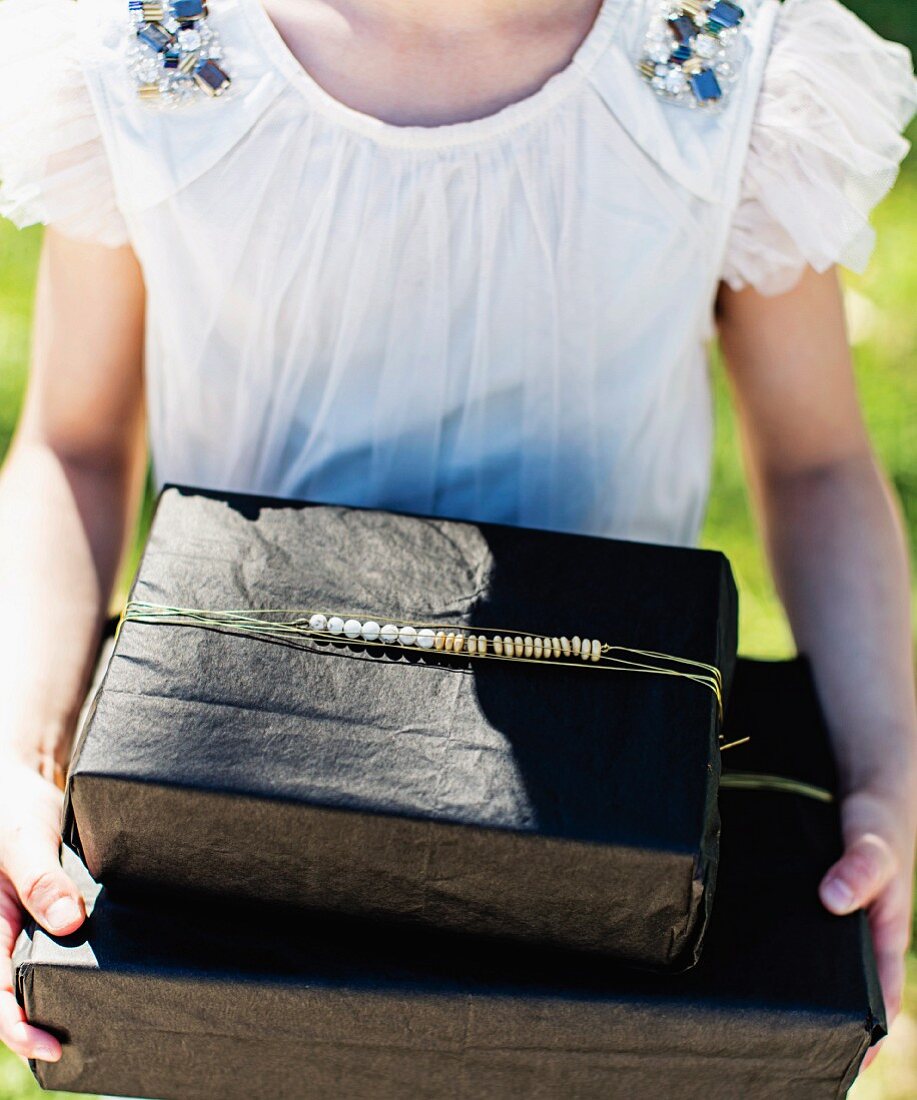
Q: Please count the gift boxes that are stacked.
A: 2